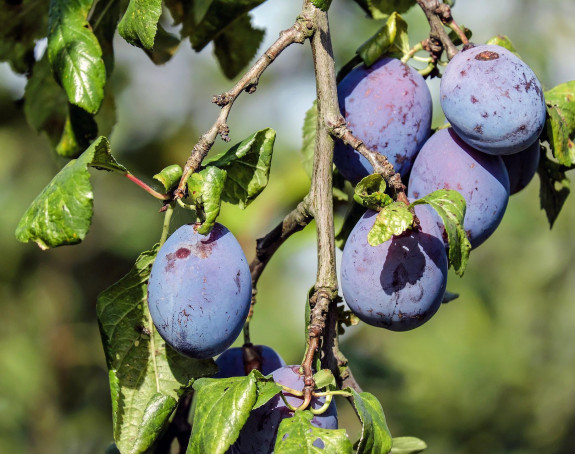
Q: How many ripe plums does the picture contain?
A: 8